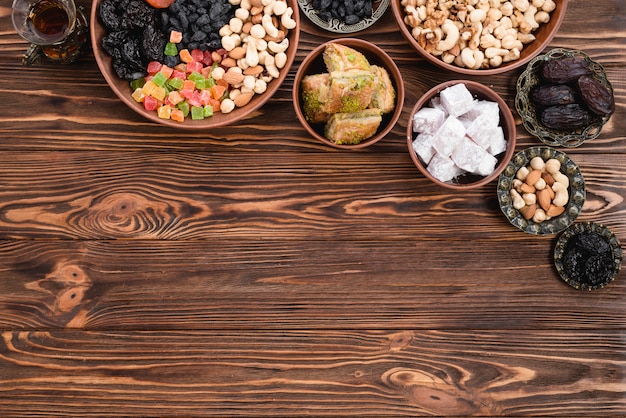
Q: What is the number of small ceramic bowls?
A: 2